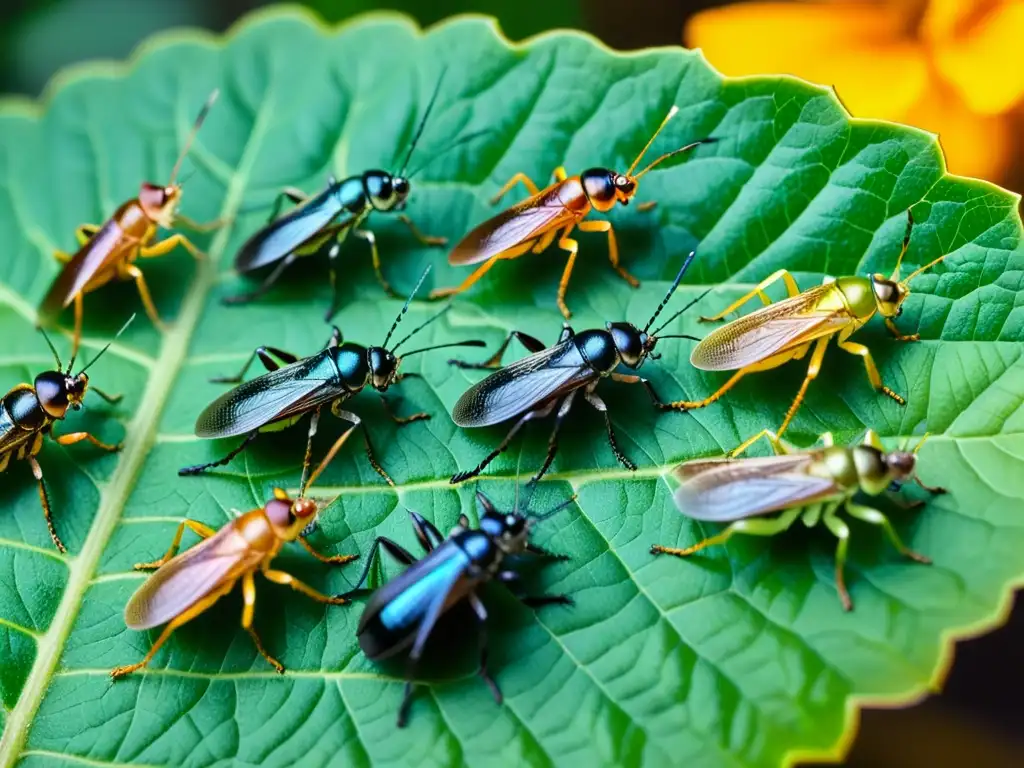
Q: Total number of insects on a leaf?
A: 10